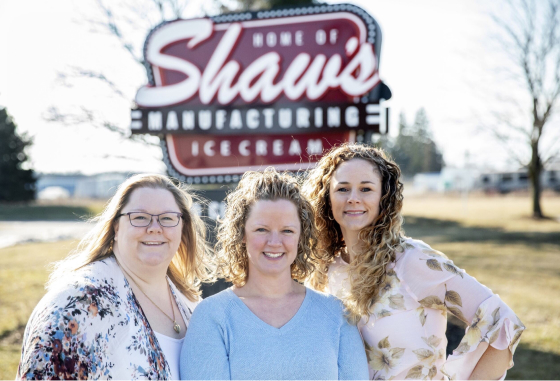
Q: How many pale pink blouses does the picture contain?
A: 1